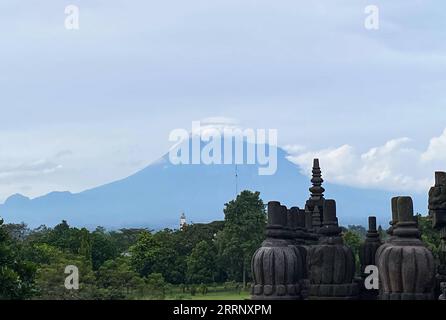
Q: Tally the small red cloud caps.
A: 0